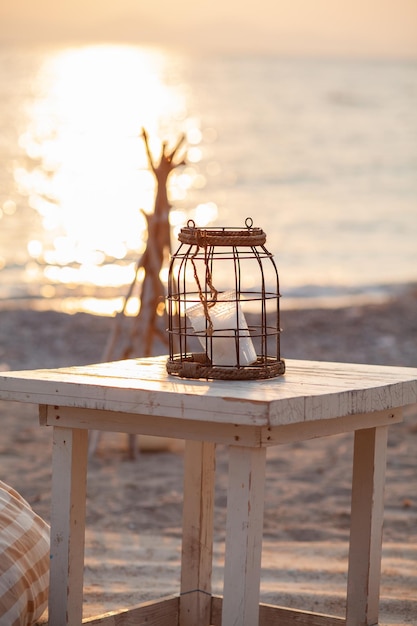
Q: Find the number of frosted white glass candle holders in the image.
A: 1